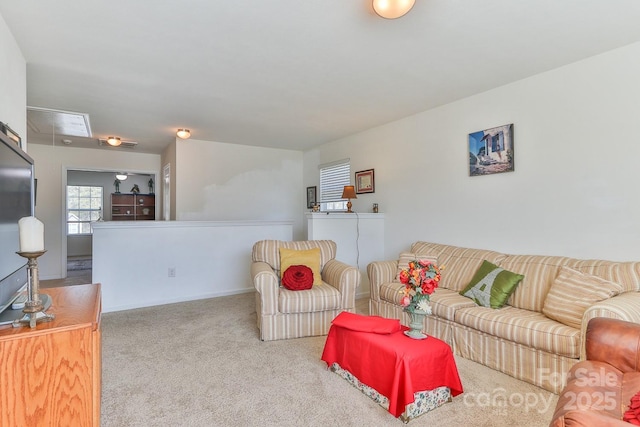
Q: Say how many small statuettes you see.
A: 3